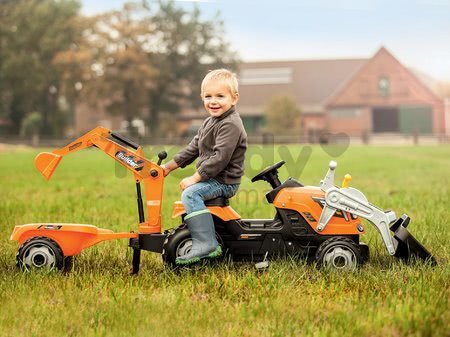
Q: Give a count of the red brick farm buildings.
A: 1